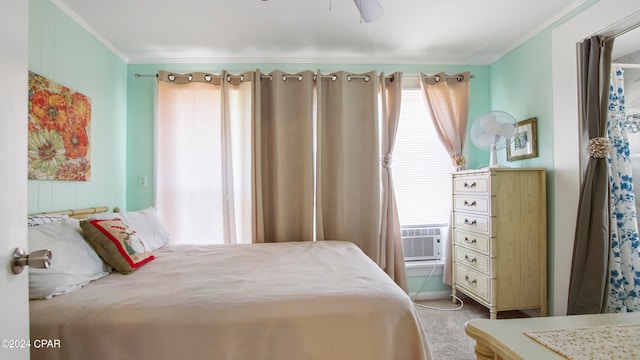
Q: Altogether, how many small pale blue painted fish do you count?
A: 0